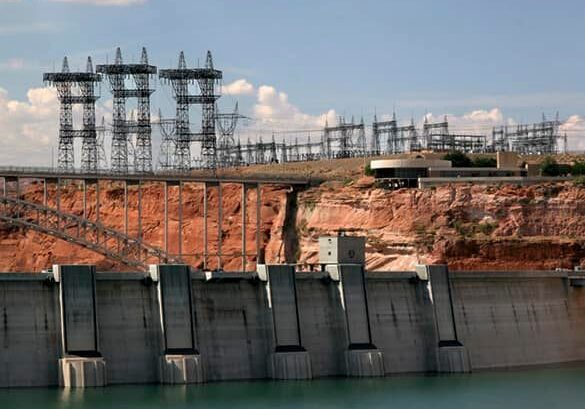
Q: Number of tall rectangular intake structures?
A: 5